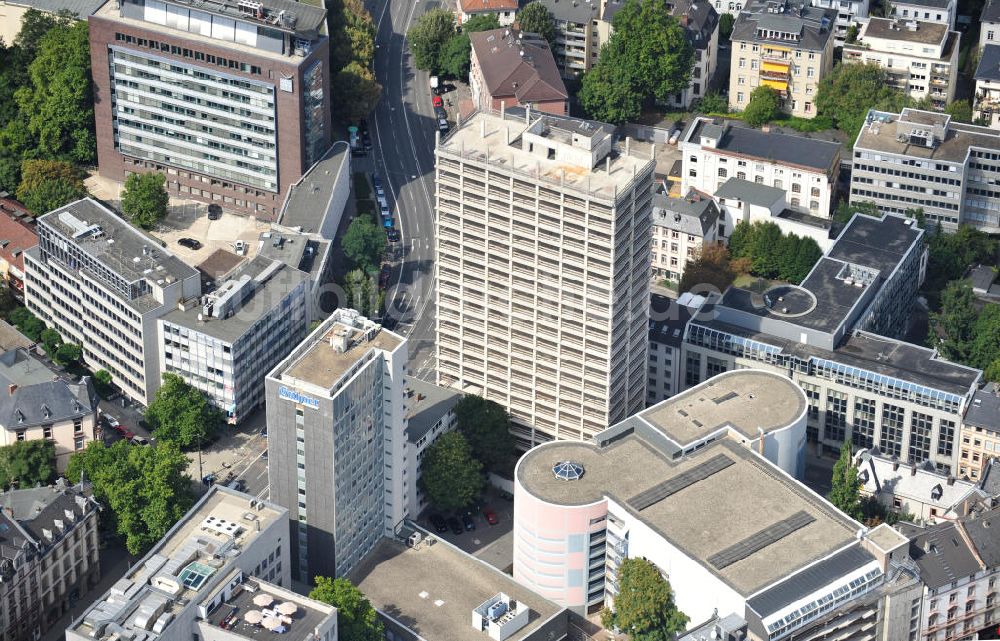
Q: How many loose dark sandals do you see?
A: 0